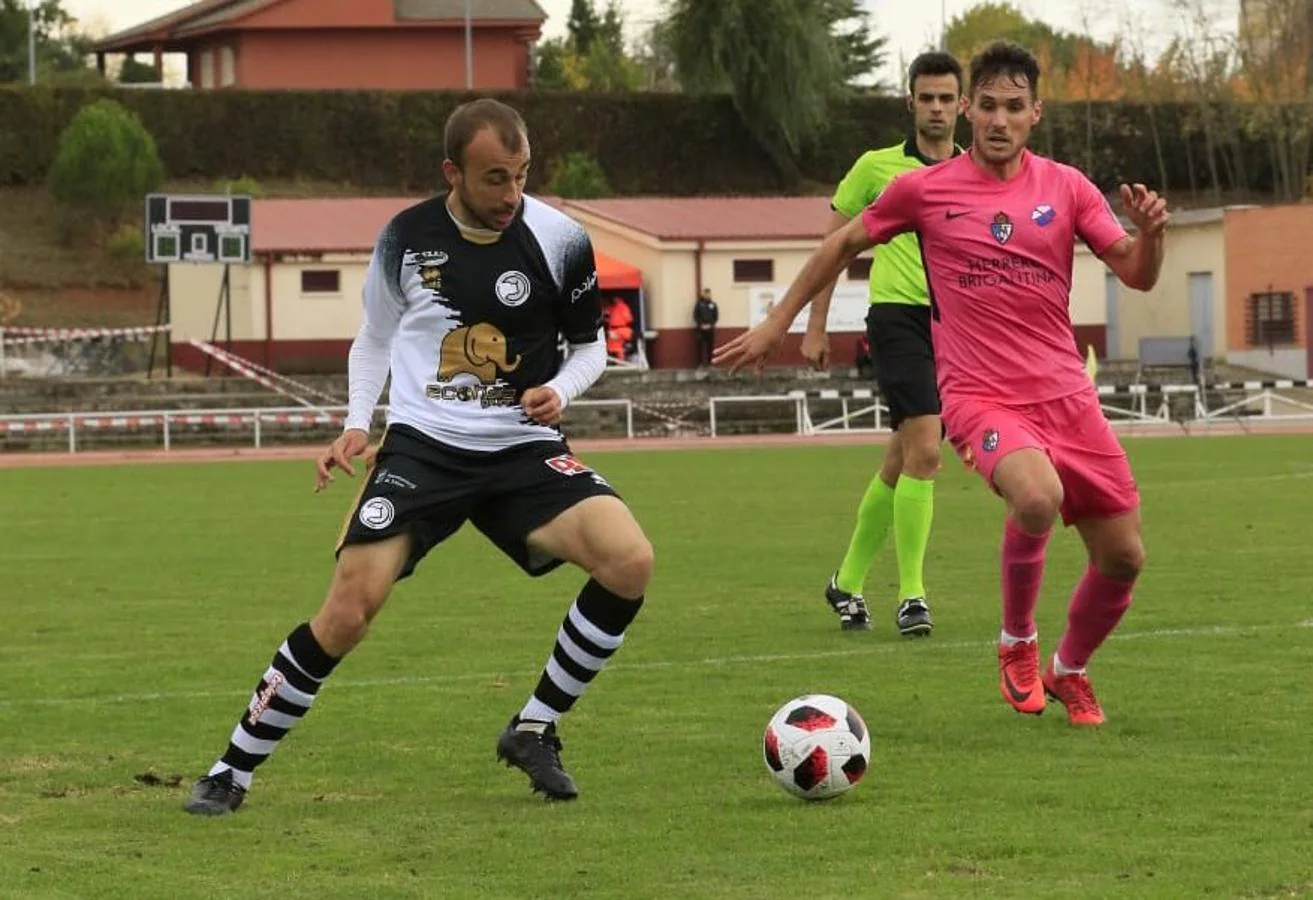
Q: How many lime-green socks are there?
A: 2